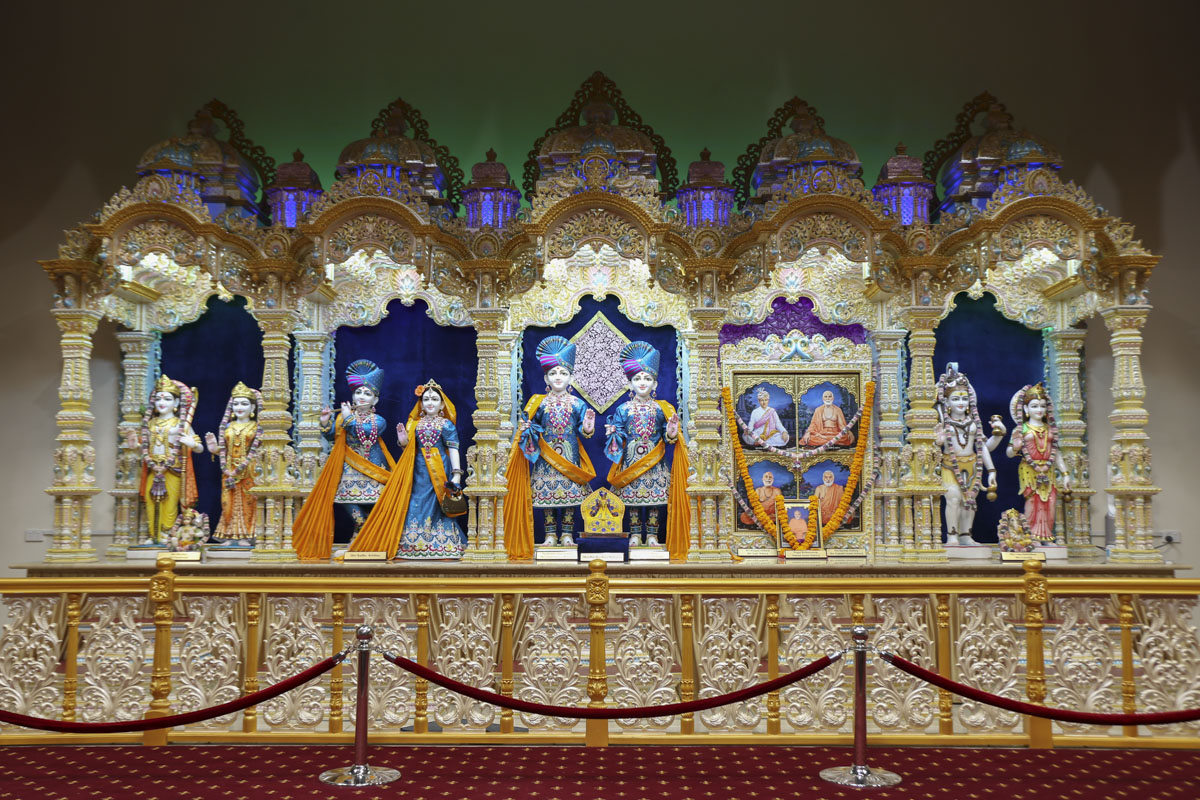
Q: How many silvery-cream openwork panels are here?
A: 14